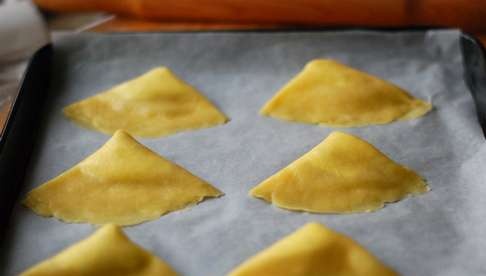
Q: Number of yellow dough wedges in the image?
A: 6